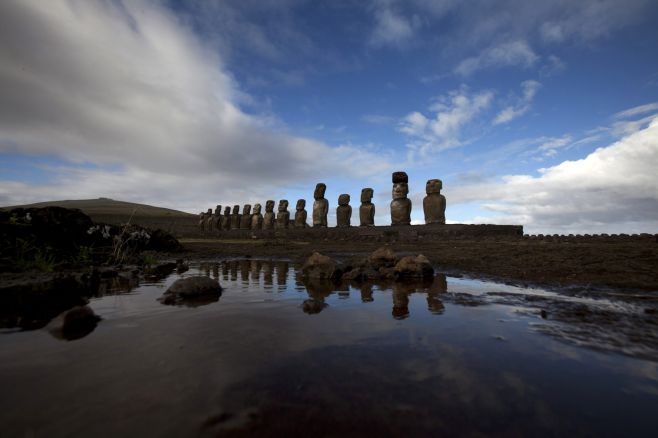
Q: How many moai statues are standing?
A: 15